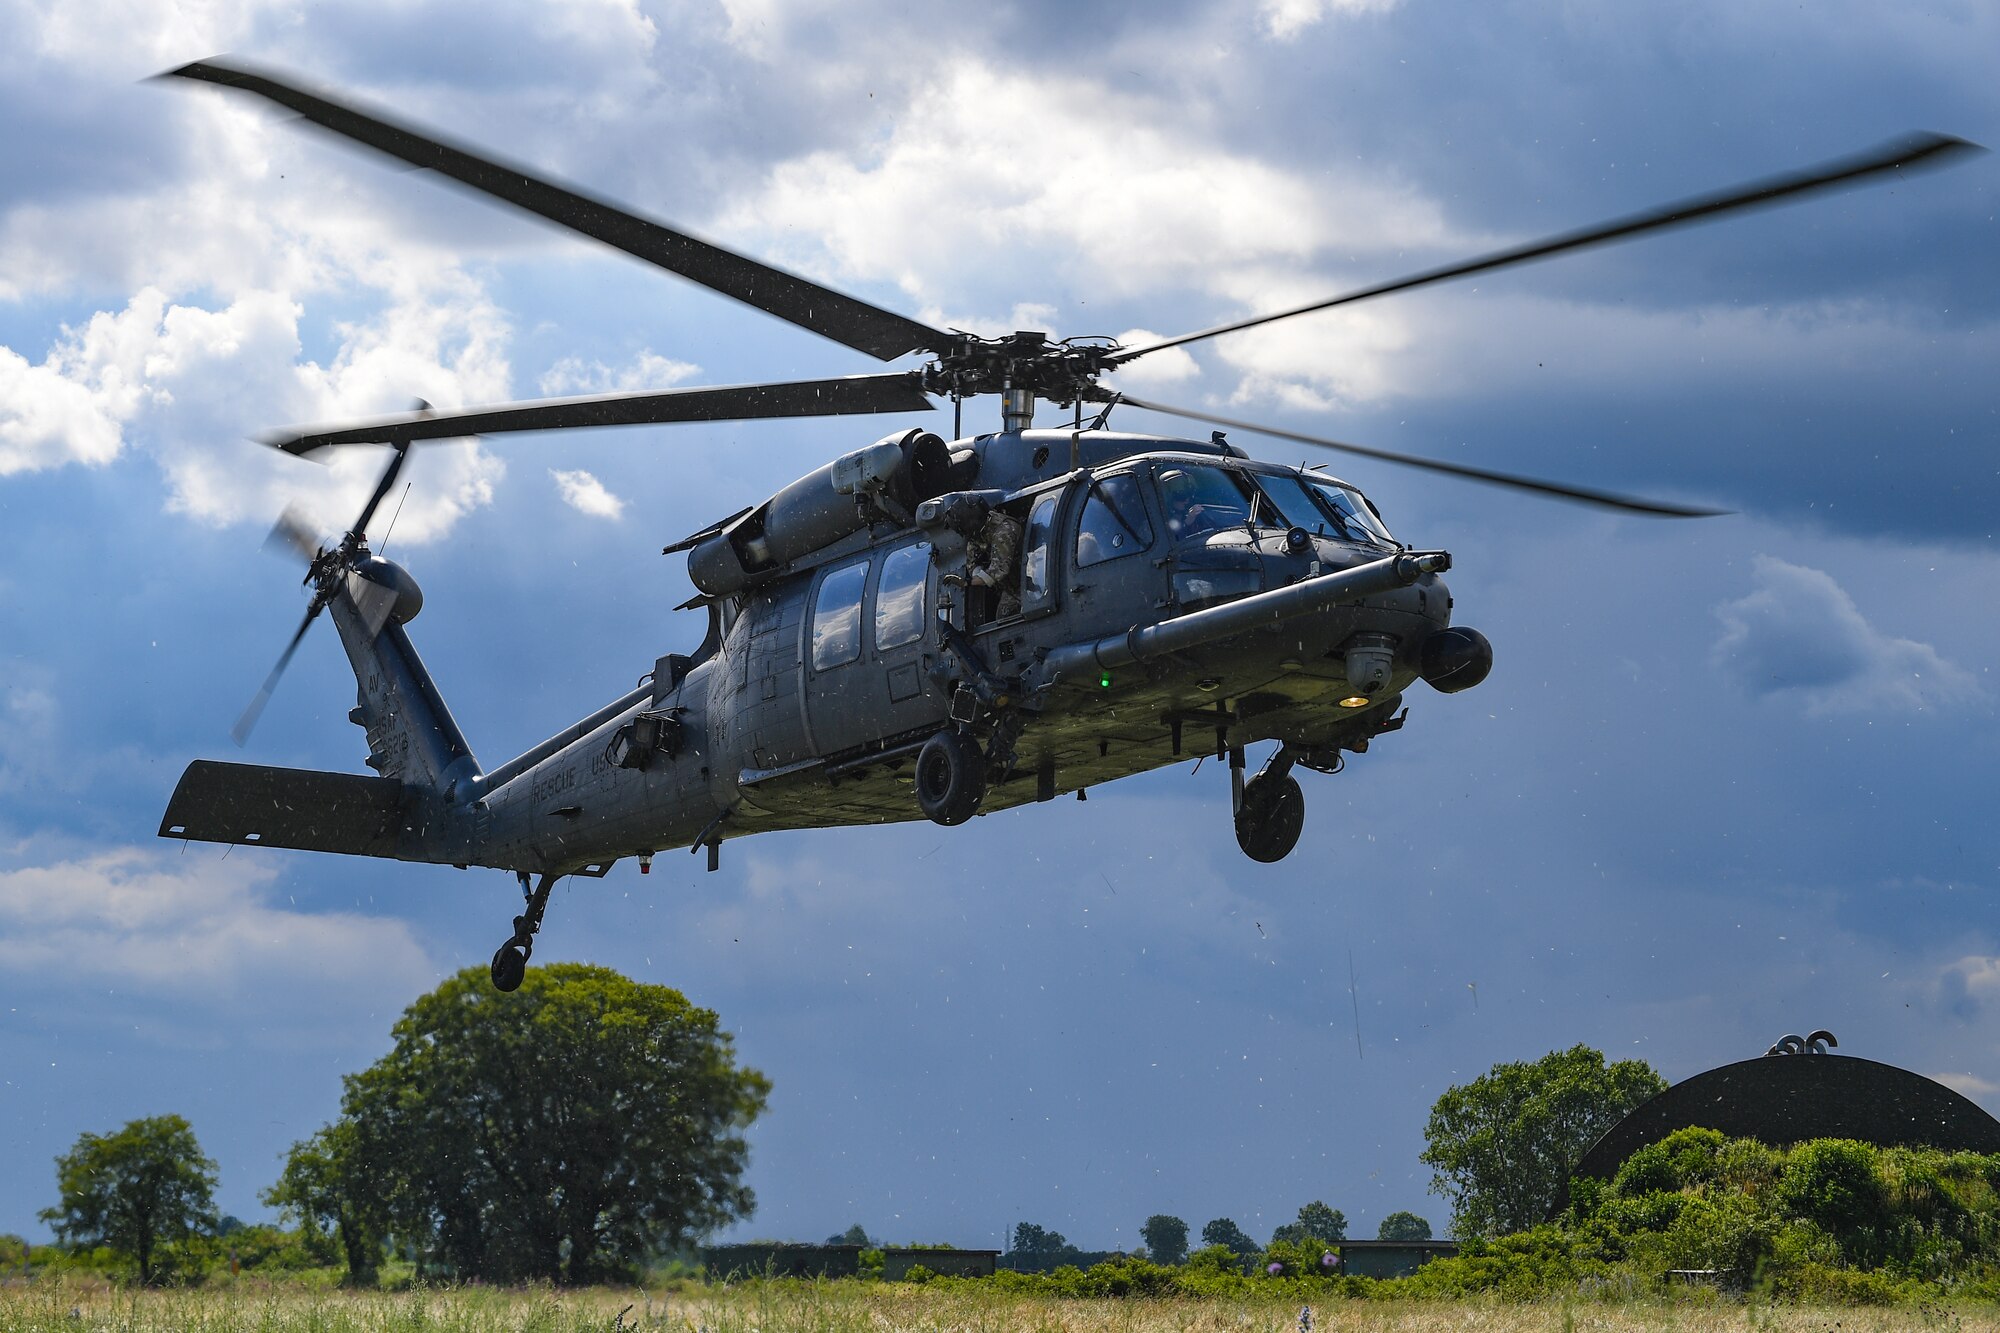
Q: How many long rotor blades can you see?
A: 4